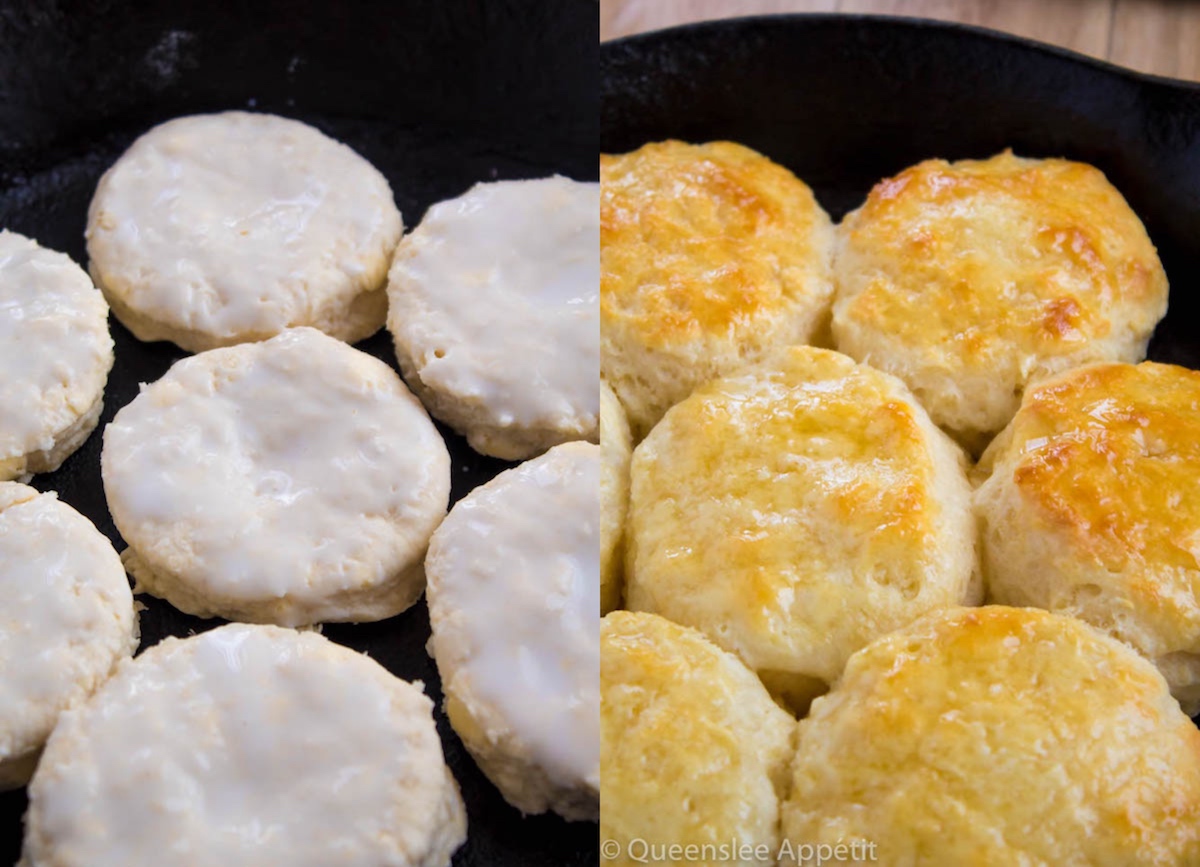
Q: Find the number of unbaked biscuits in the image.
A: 7